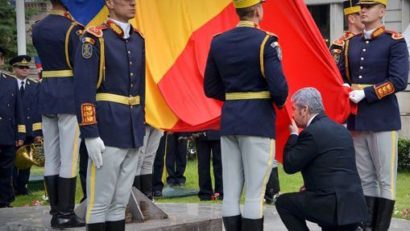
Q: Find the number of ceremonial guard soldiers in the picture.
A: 5